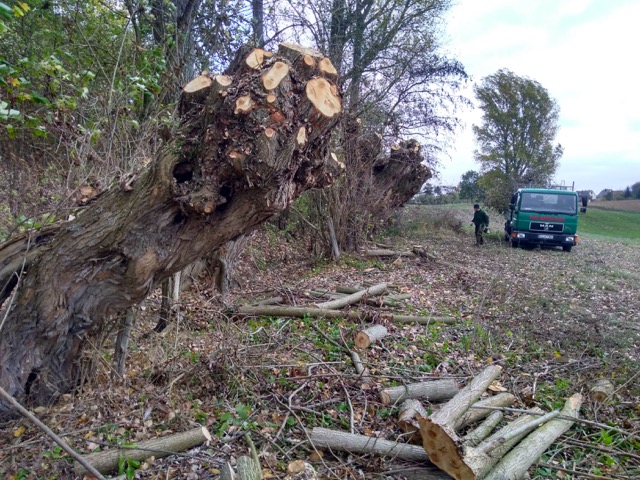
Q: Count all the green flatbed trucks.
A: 1